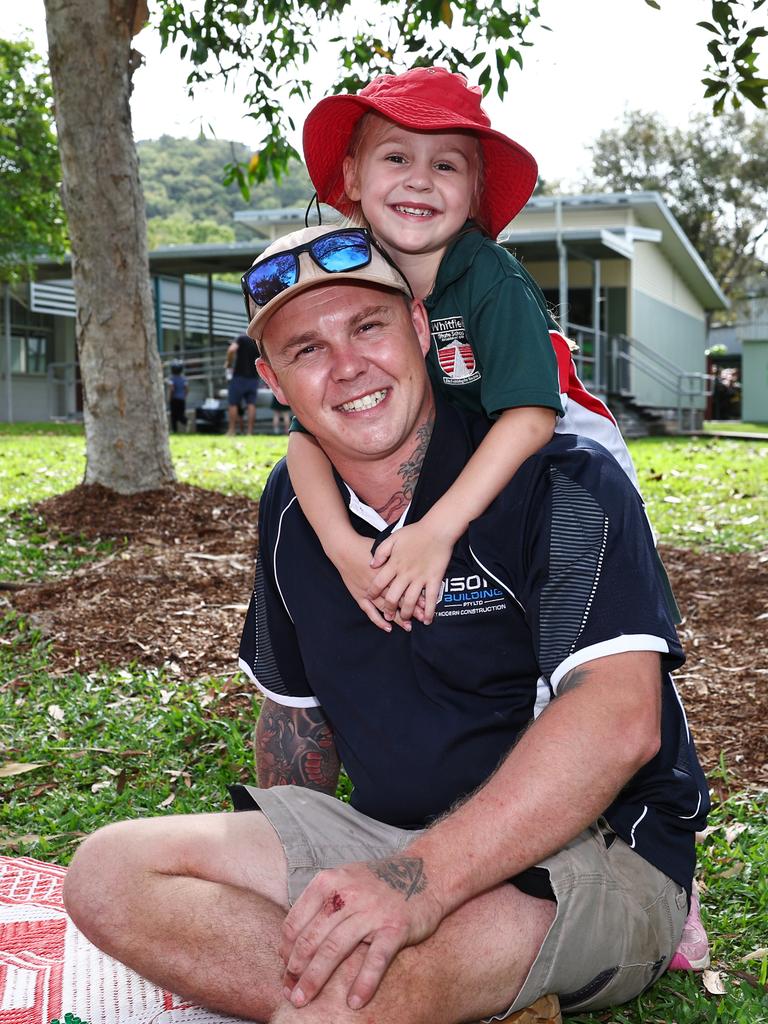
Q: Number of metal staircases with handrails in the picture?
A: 1